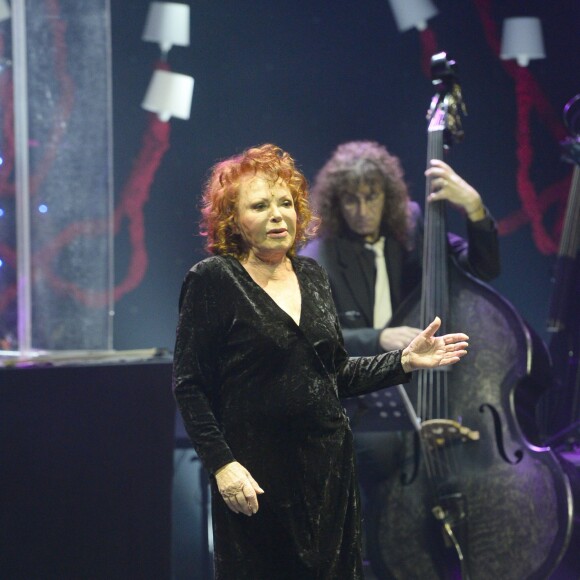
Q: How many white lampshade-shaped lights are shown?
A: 4